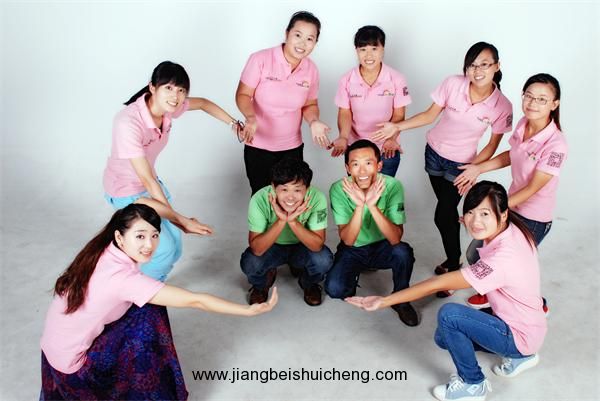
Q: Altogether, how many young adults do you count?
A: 9